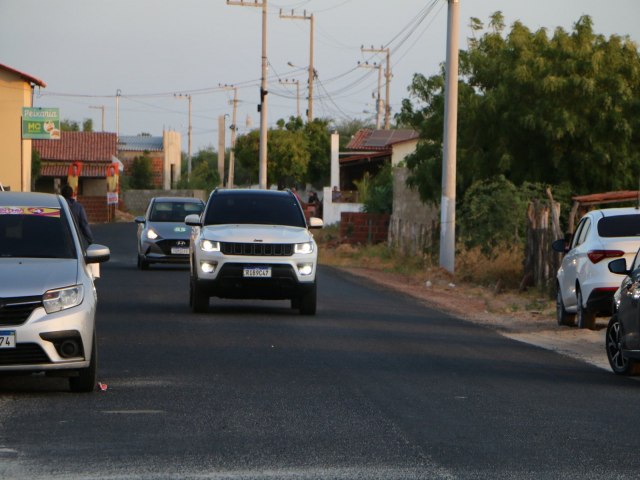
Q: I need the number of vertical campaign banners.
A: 2